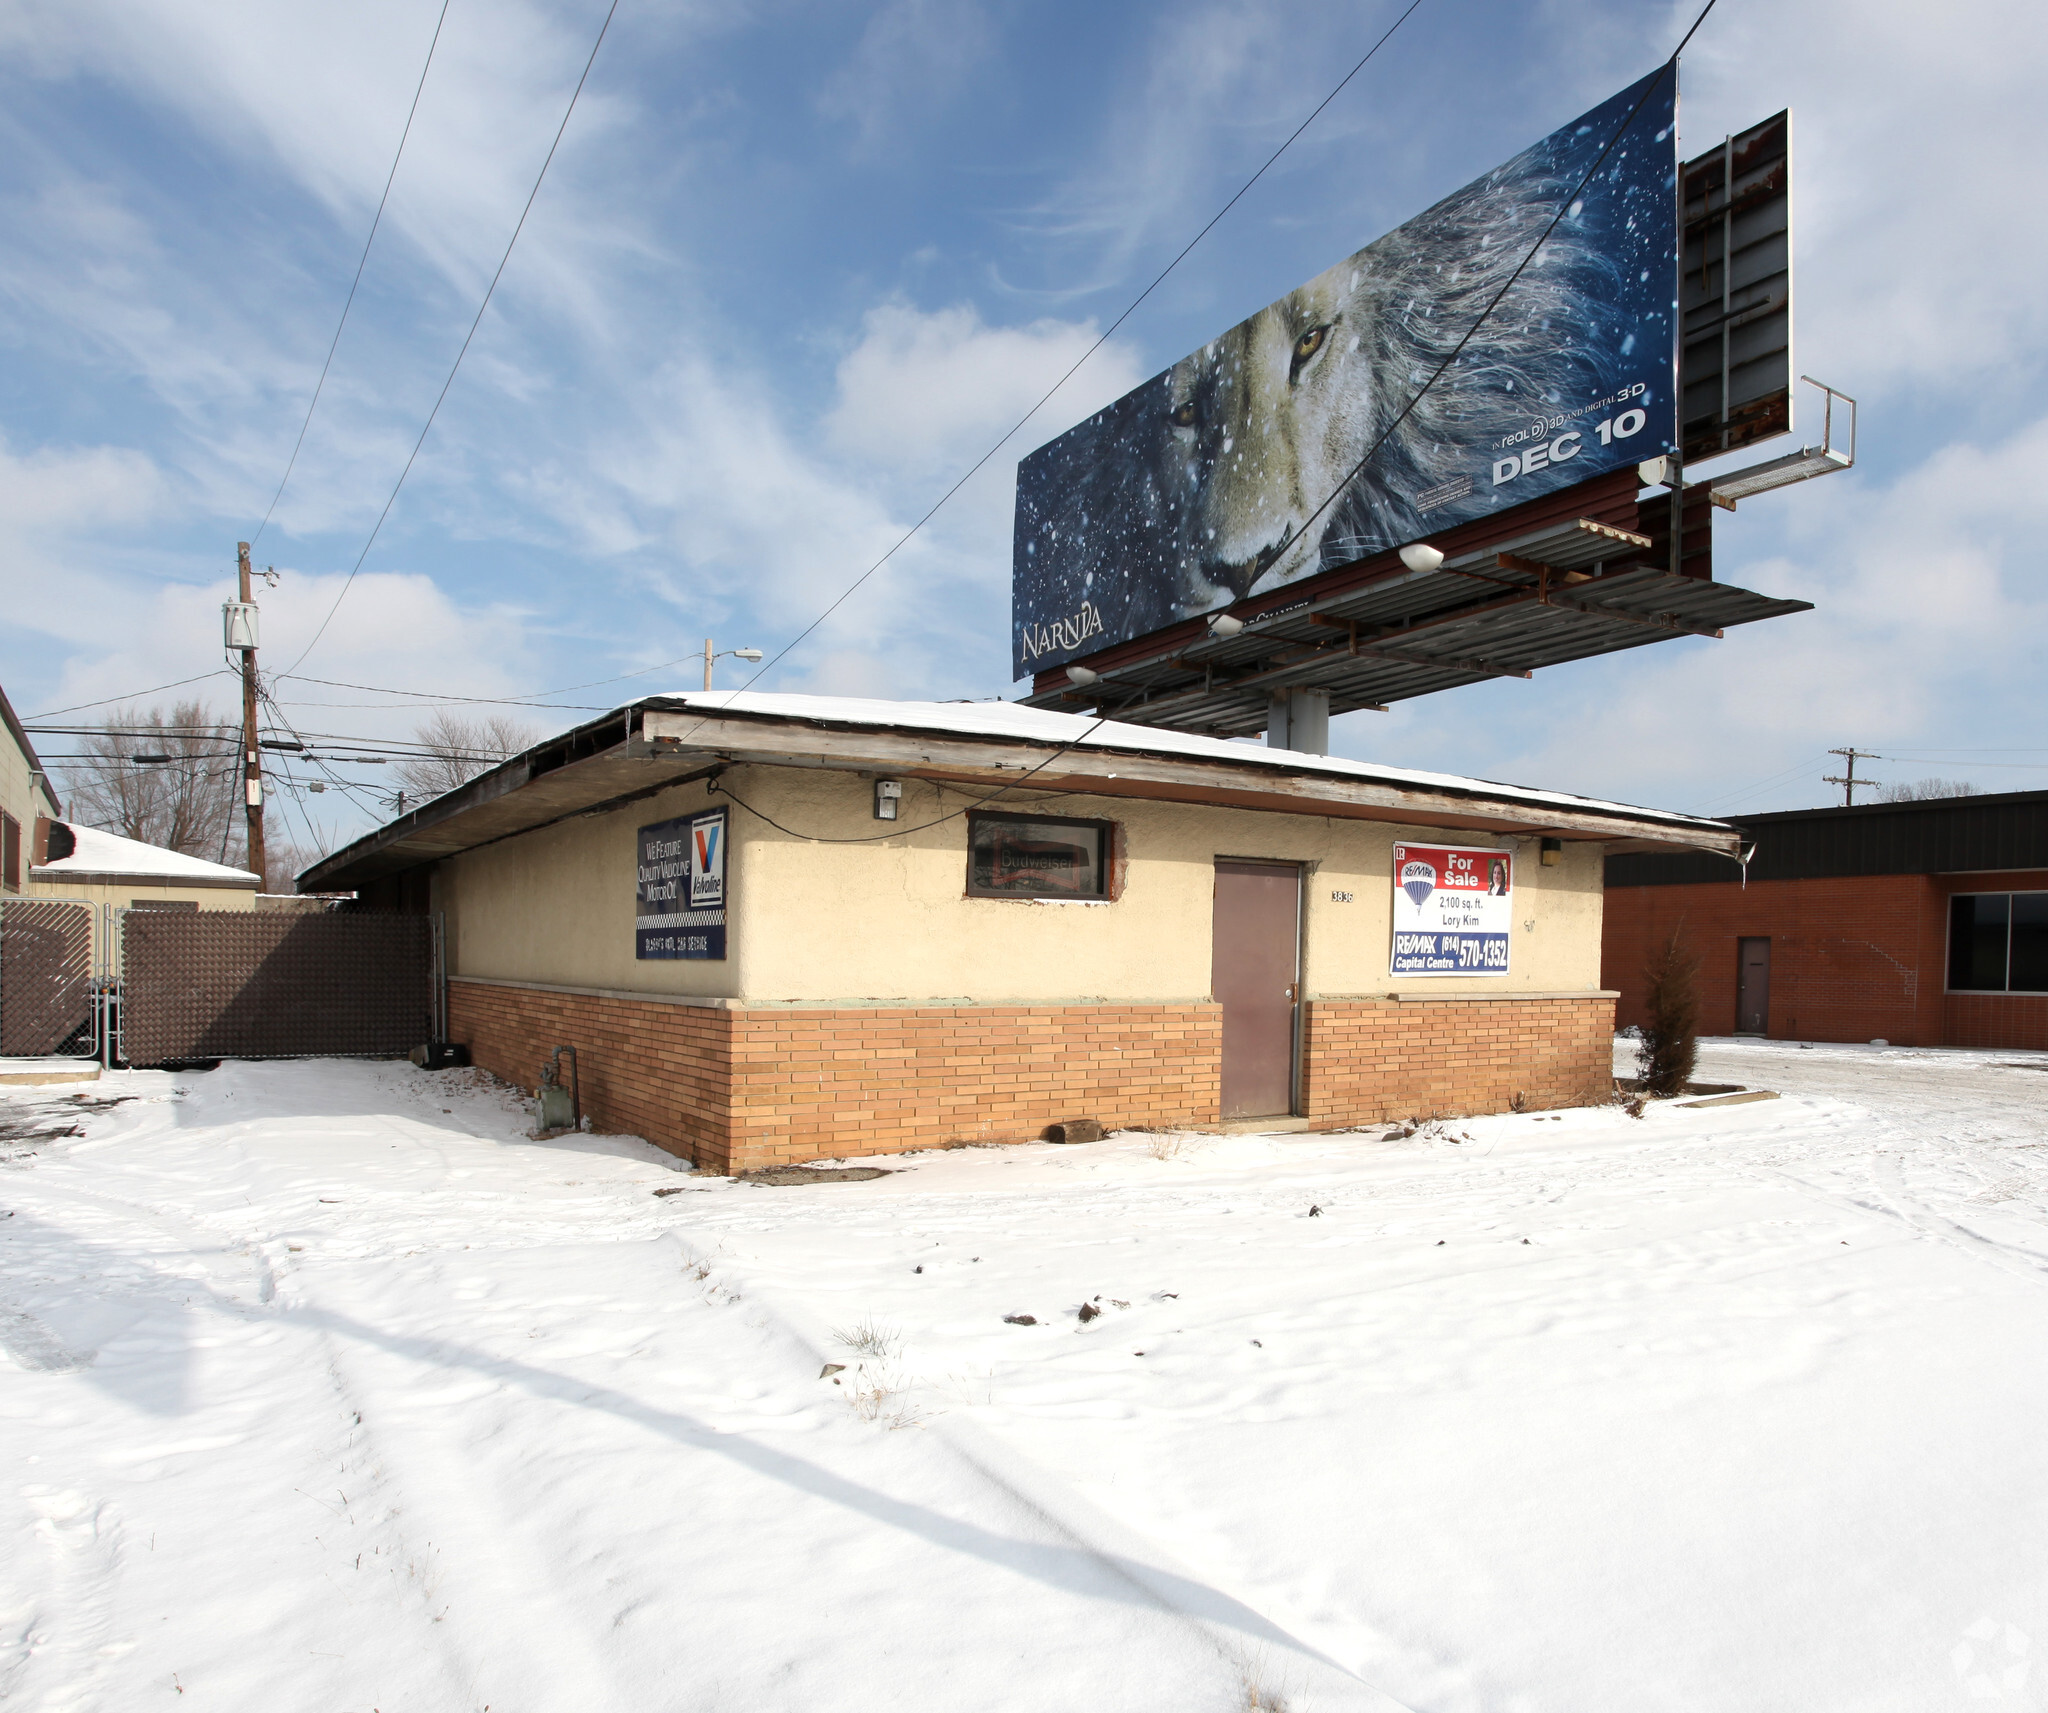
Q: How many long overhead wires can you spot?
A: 4